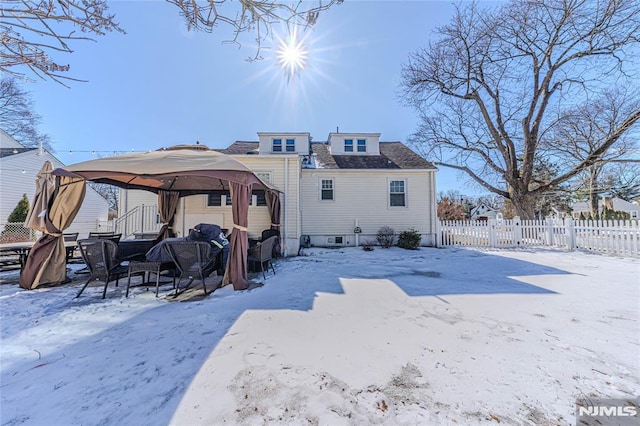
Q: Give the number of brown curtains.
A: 4